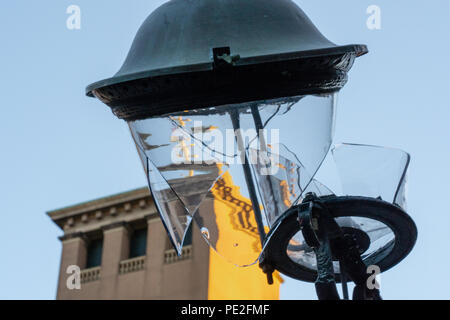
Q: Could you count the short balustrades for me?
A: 3